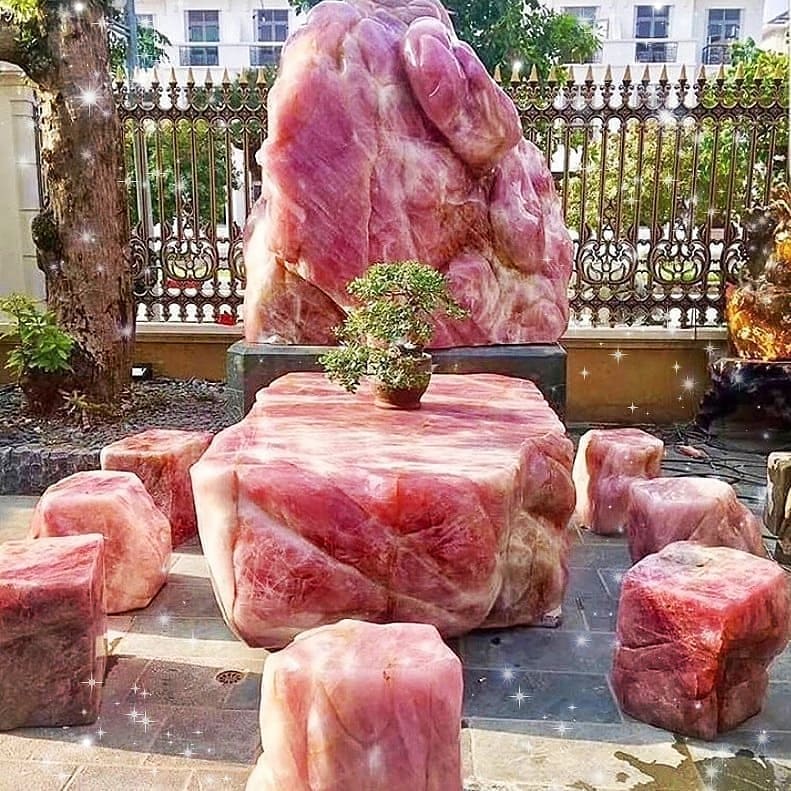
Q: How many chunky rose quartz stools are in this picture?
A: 7